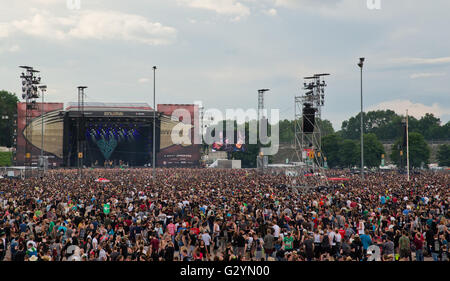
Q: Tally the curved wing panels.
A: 2